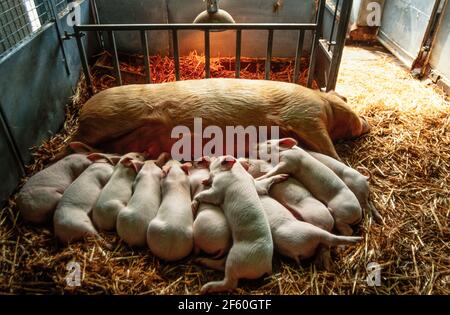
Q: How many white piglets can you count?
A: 11